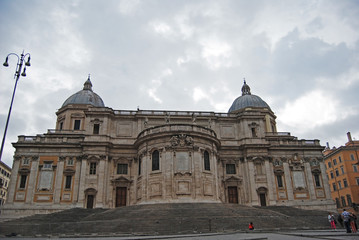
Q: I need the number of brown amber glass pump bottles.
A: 0